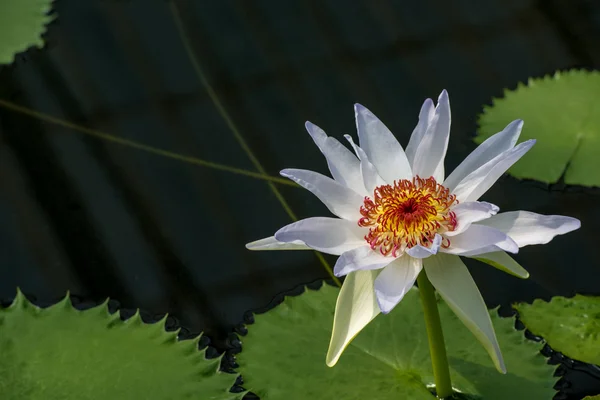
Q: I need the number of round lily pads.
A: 5